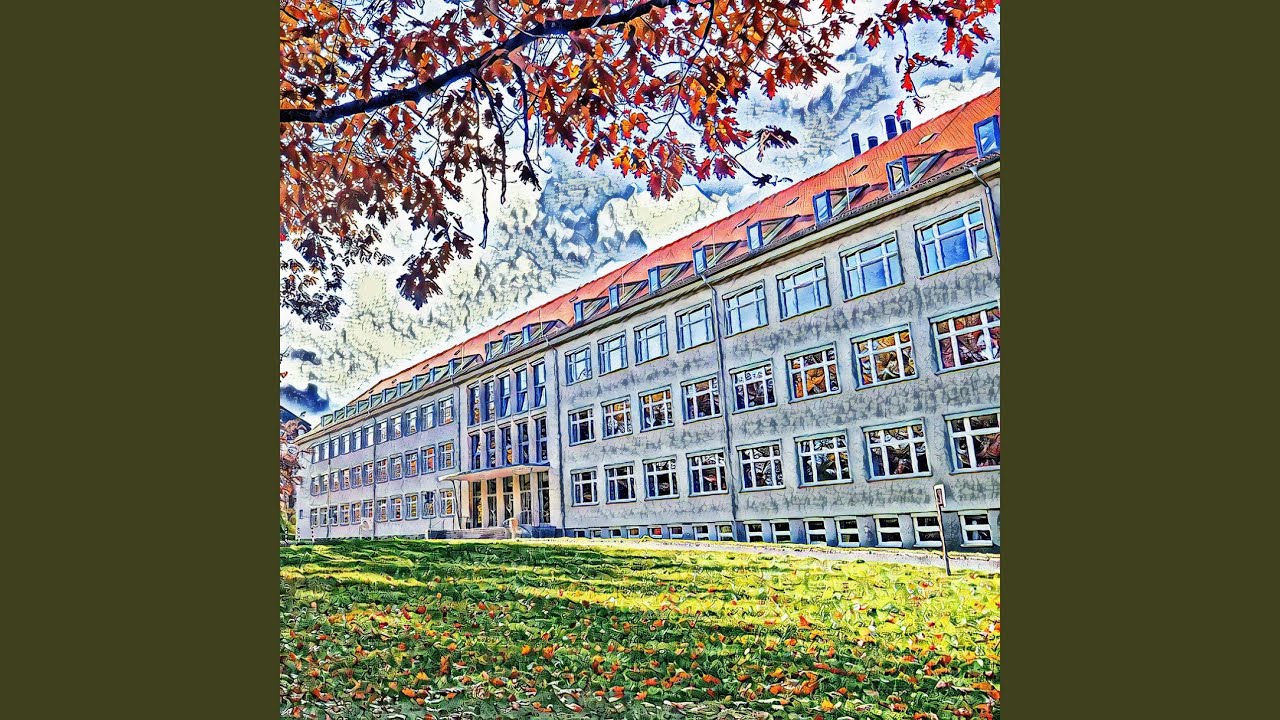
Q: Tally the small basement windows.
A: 15